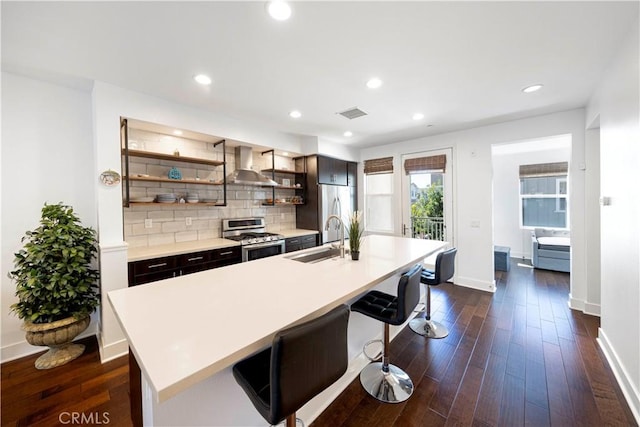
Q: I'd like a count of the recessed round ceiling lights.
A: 7